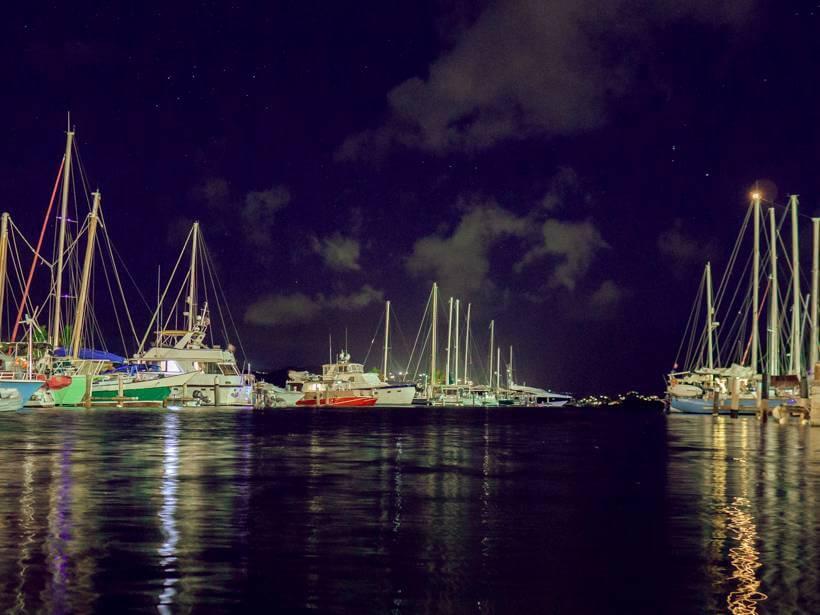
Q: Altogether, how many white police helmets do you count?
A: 0